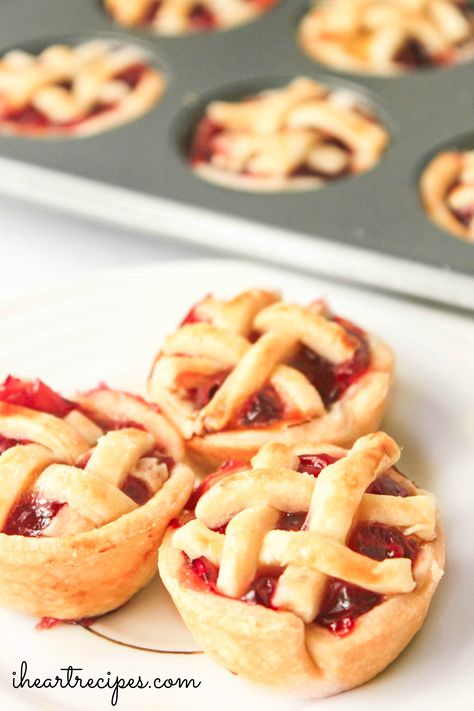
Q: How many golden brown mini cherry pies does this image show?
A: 8